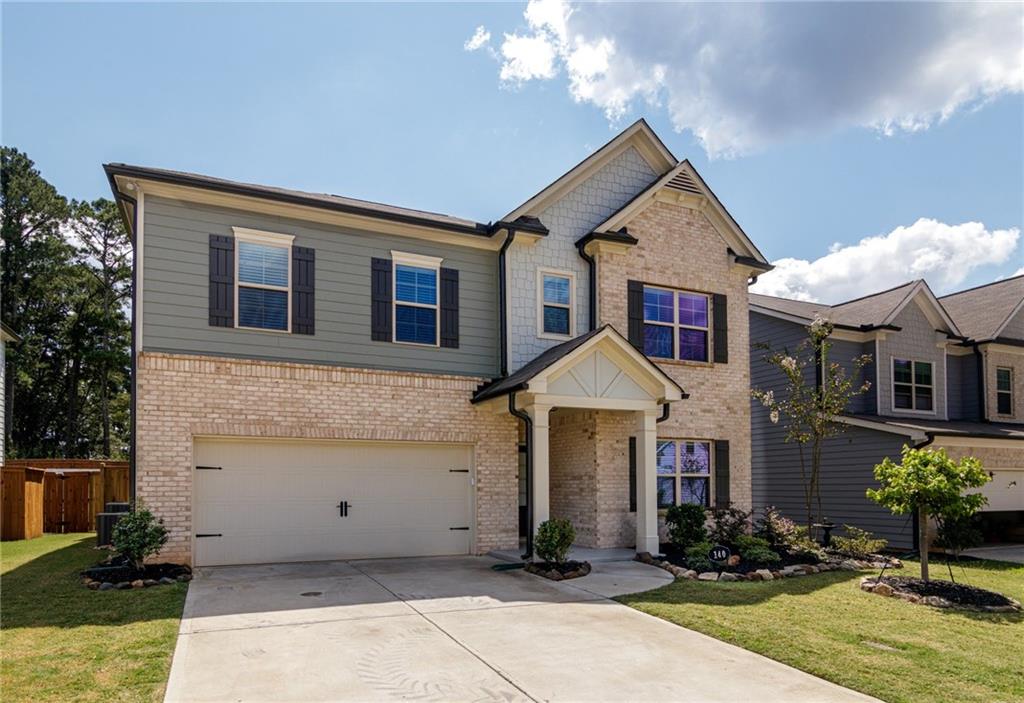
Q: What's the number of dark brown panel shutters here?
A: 8